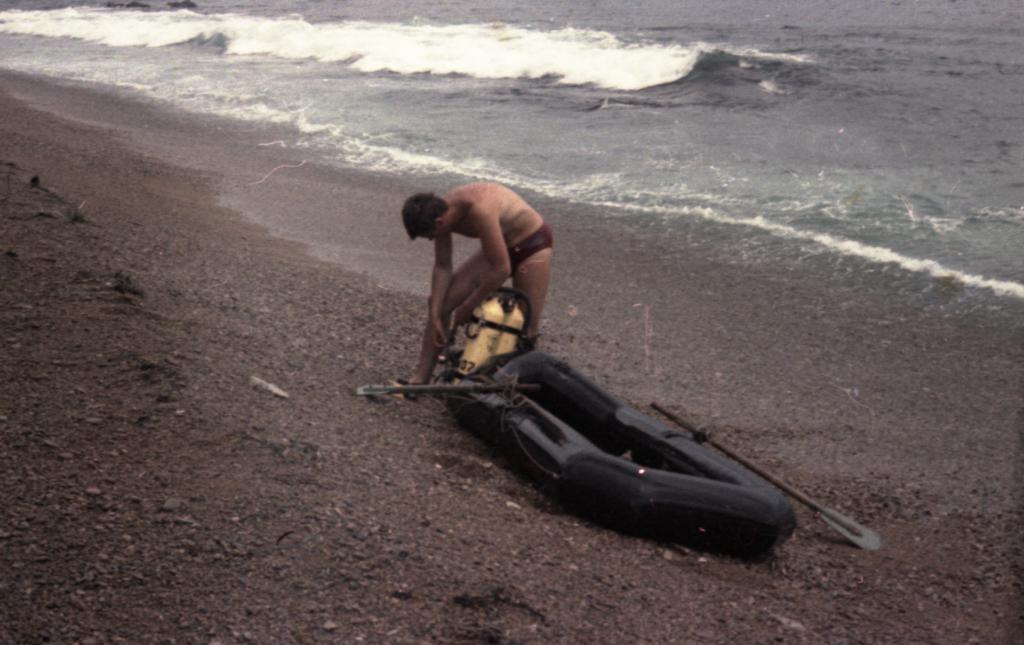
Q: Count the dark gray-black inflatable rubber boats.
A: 1